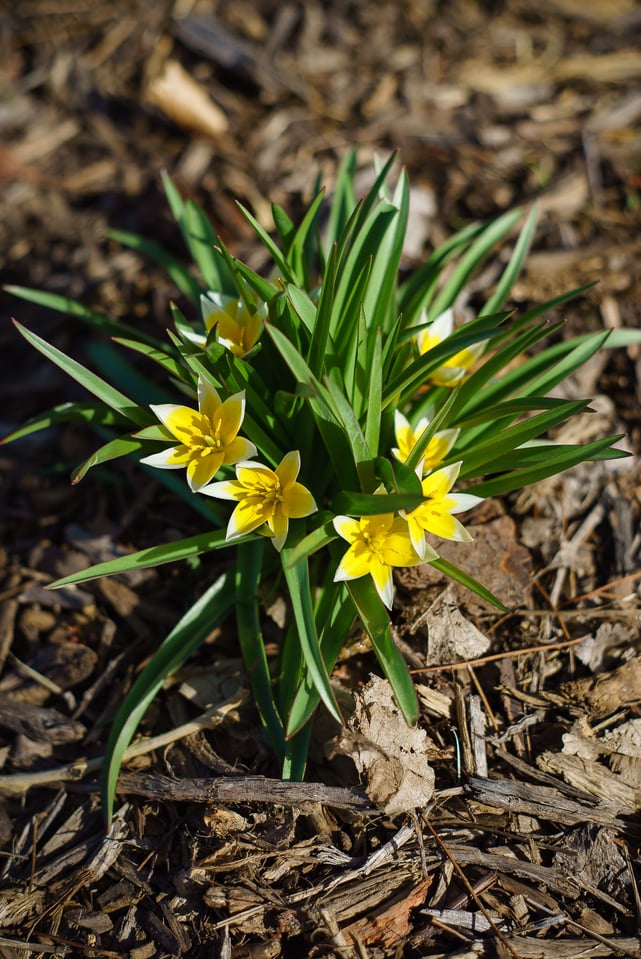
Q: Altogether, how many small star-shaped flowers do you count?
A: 7